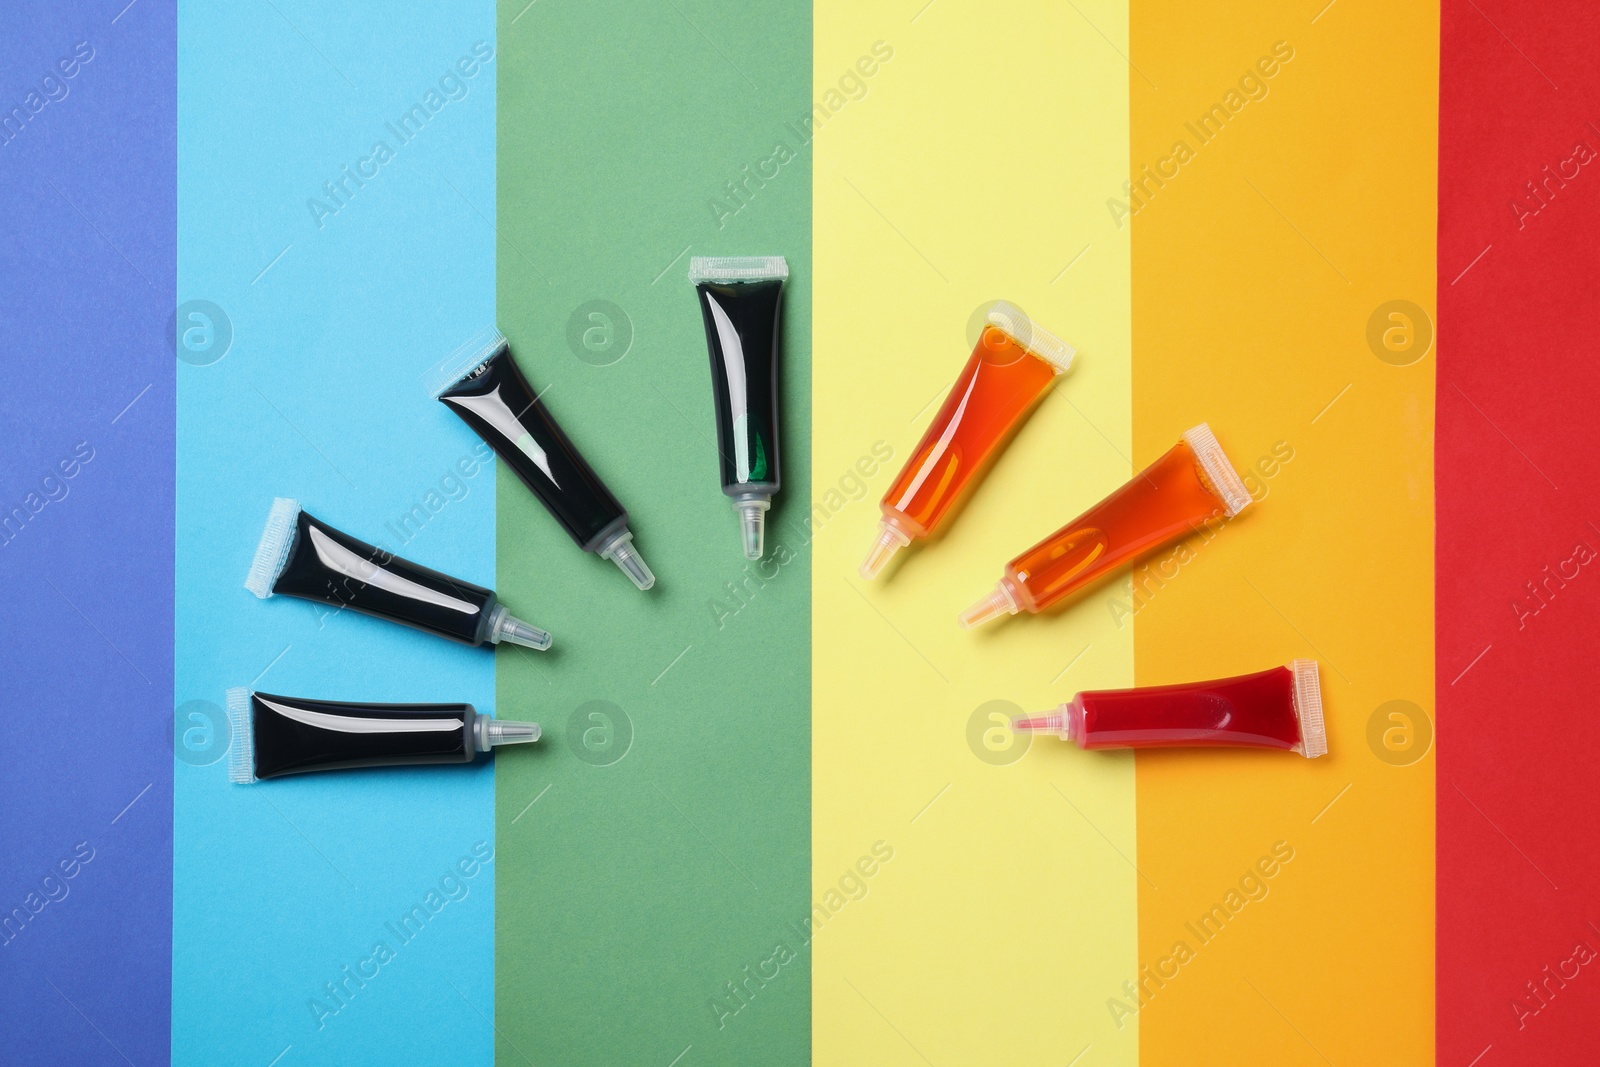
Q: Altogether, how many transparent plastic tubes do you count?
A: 7